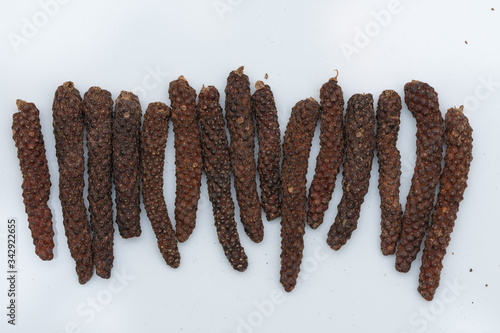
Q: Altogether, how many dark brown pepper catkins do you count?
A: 15